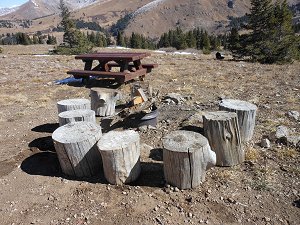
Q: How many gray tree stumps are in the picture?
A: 8